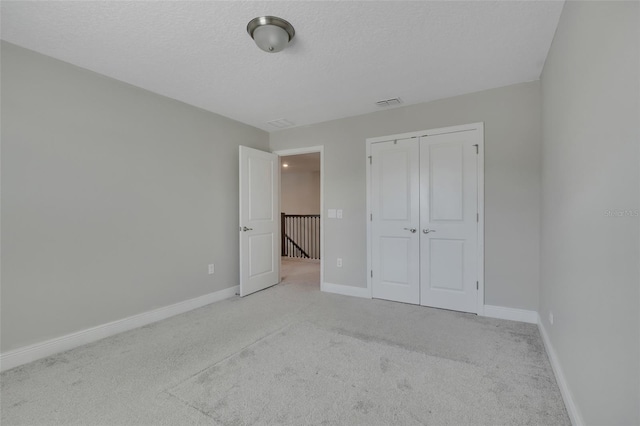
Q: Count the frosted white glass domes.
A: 1